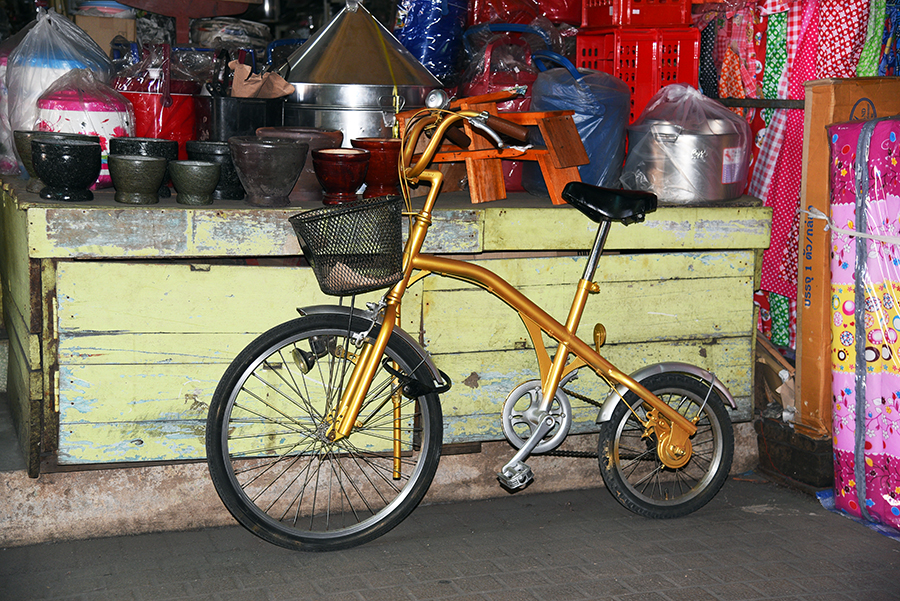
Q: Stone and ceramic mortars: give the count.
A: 10